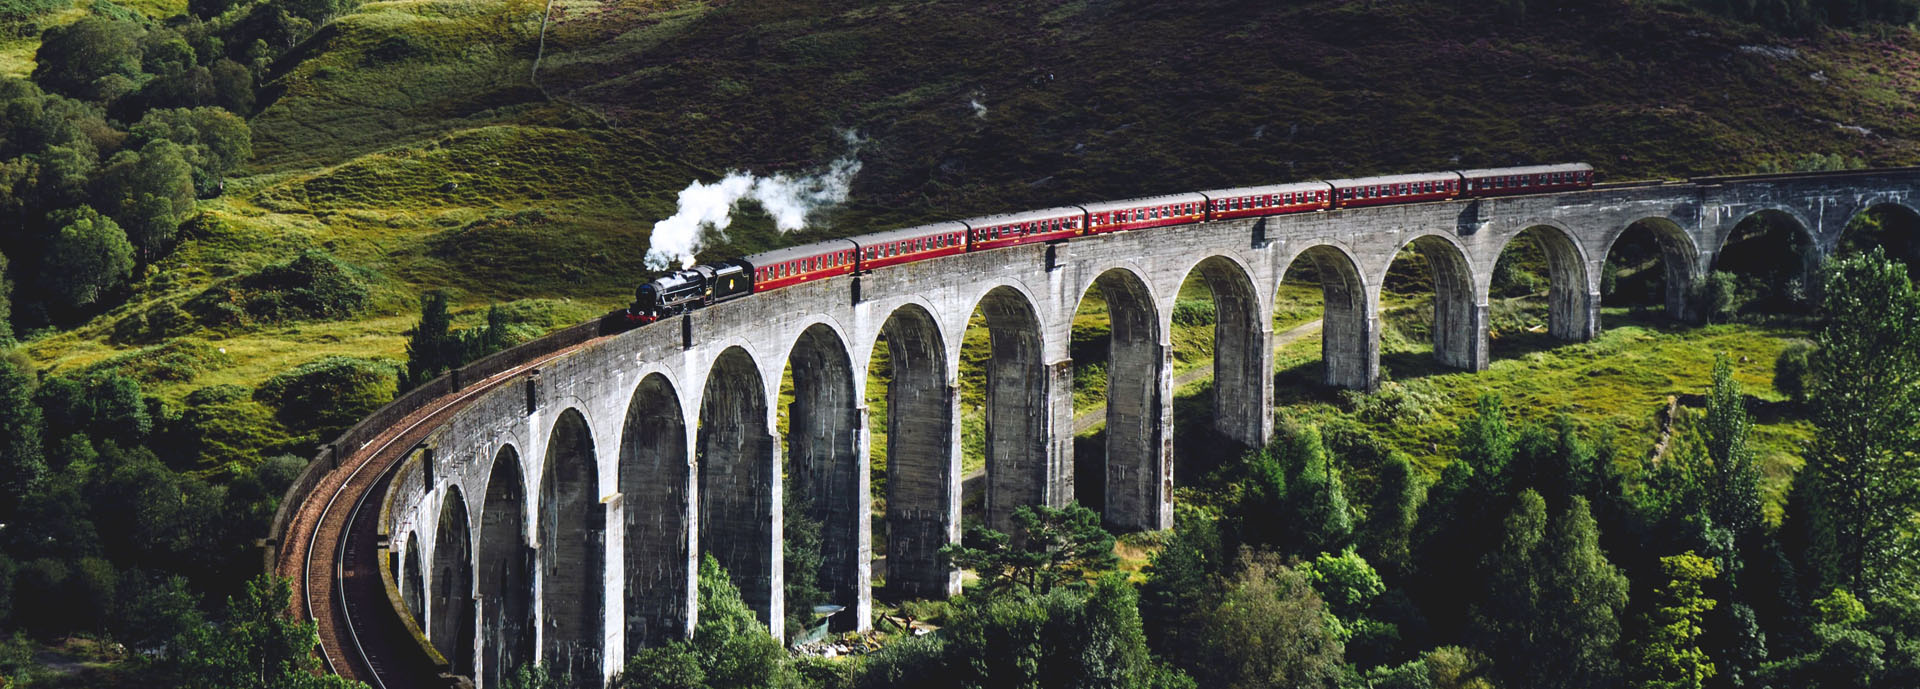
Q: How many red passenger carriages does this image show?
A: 7